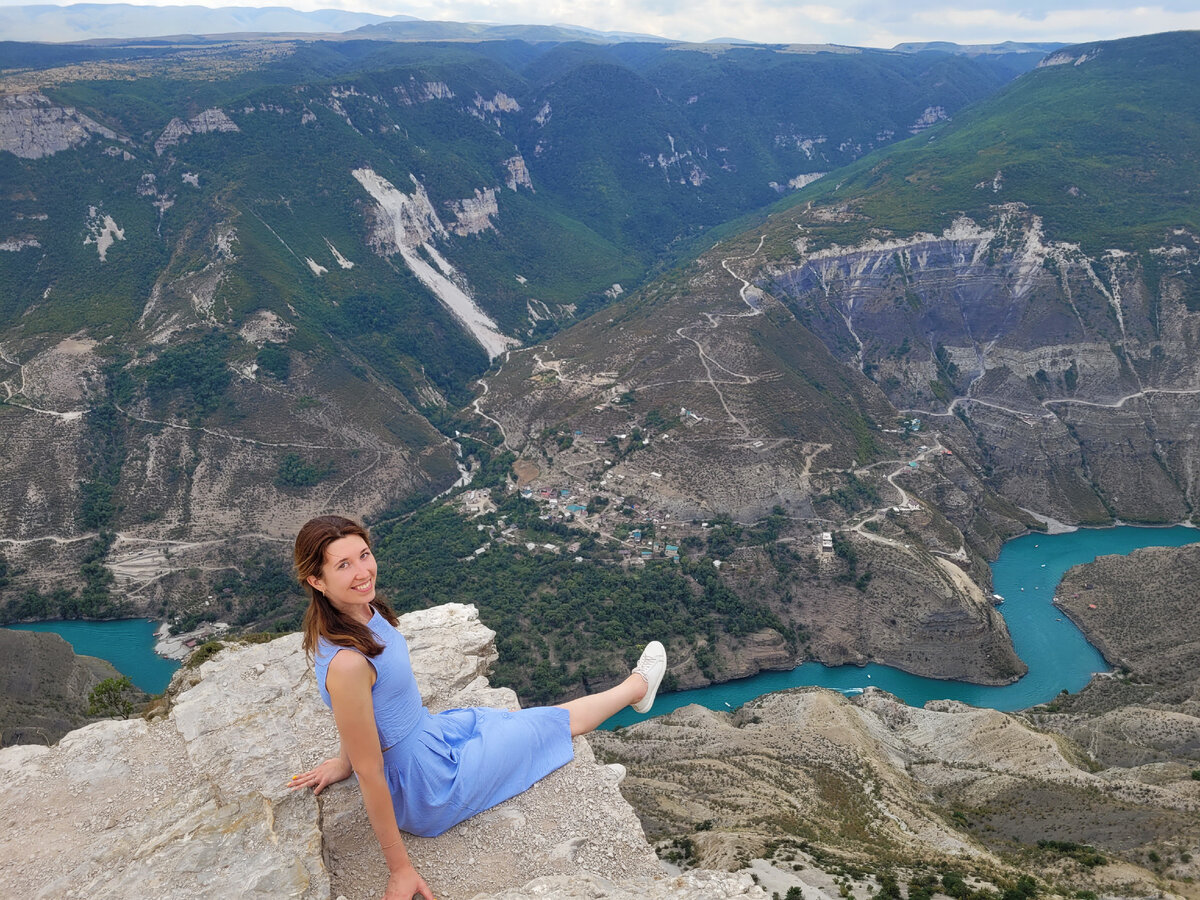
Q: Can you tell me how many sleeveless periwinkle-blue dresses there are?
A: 1